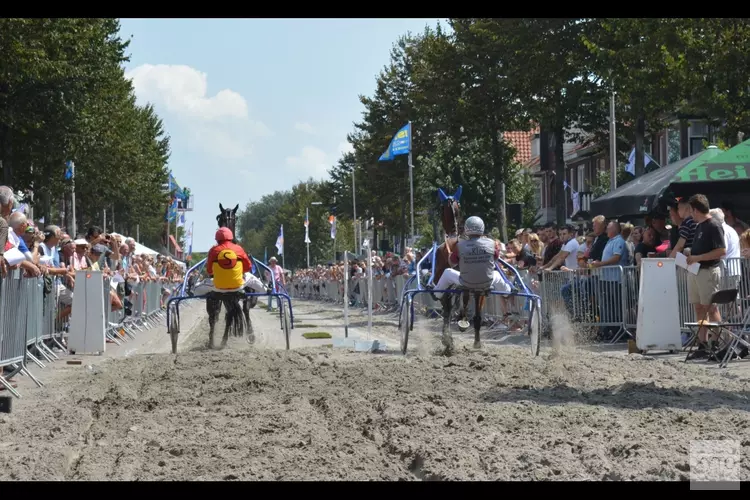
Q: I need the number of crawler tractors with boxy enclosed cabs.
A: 0